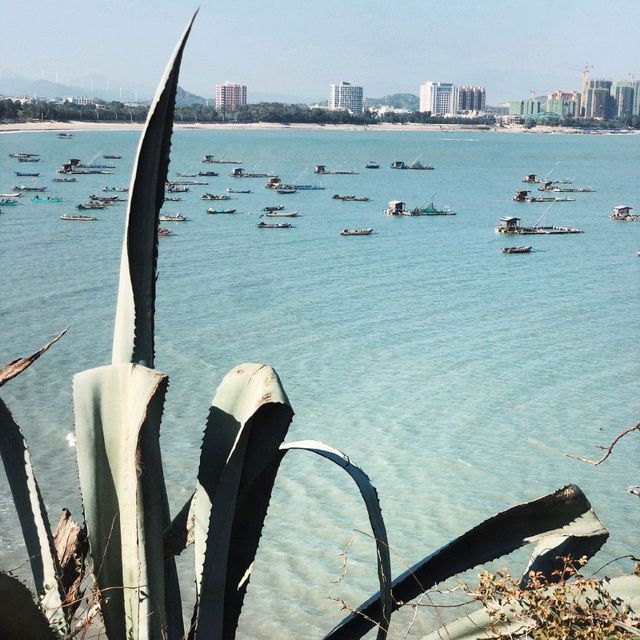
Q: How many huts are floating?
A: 13